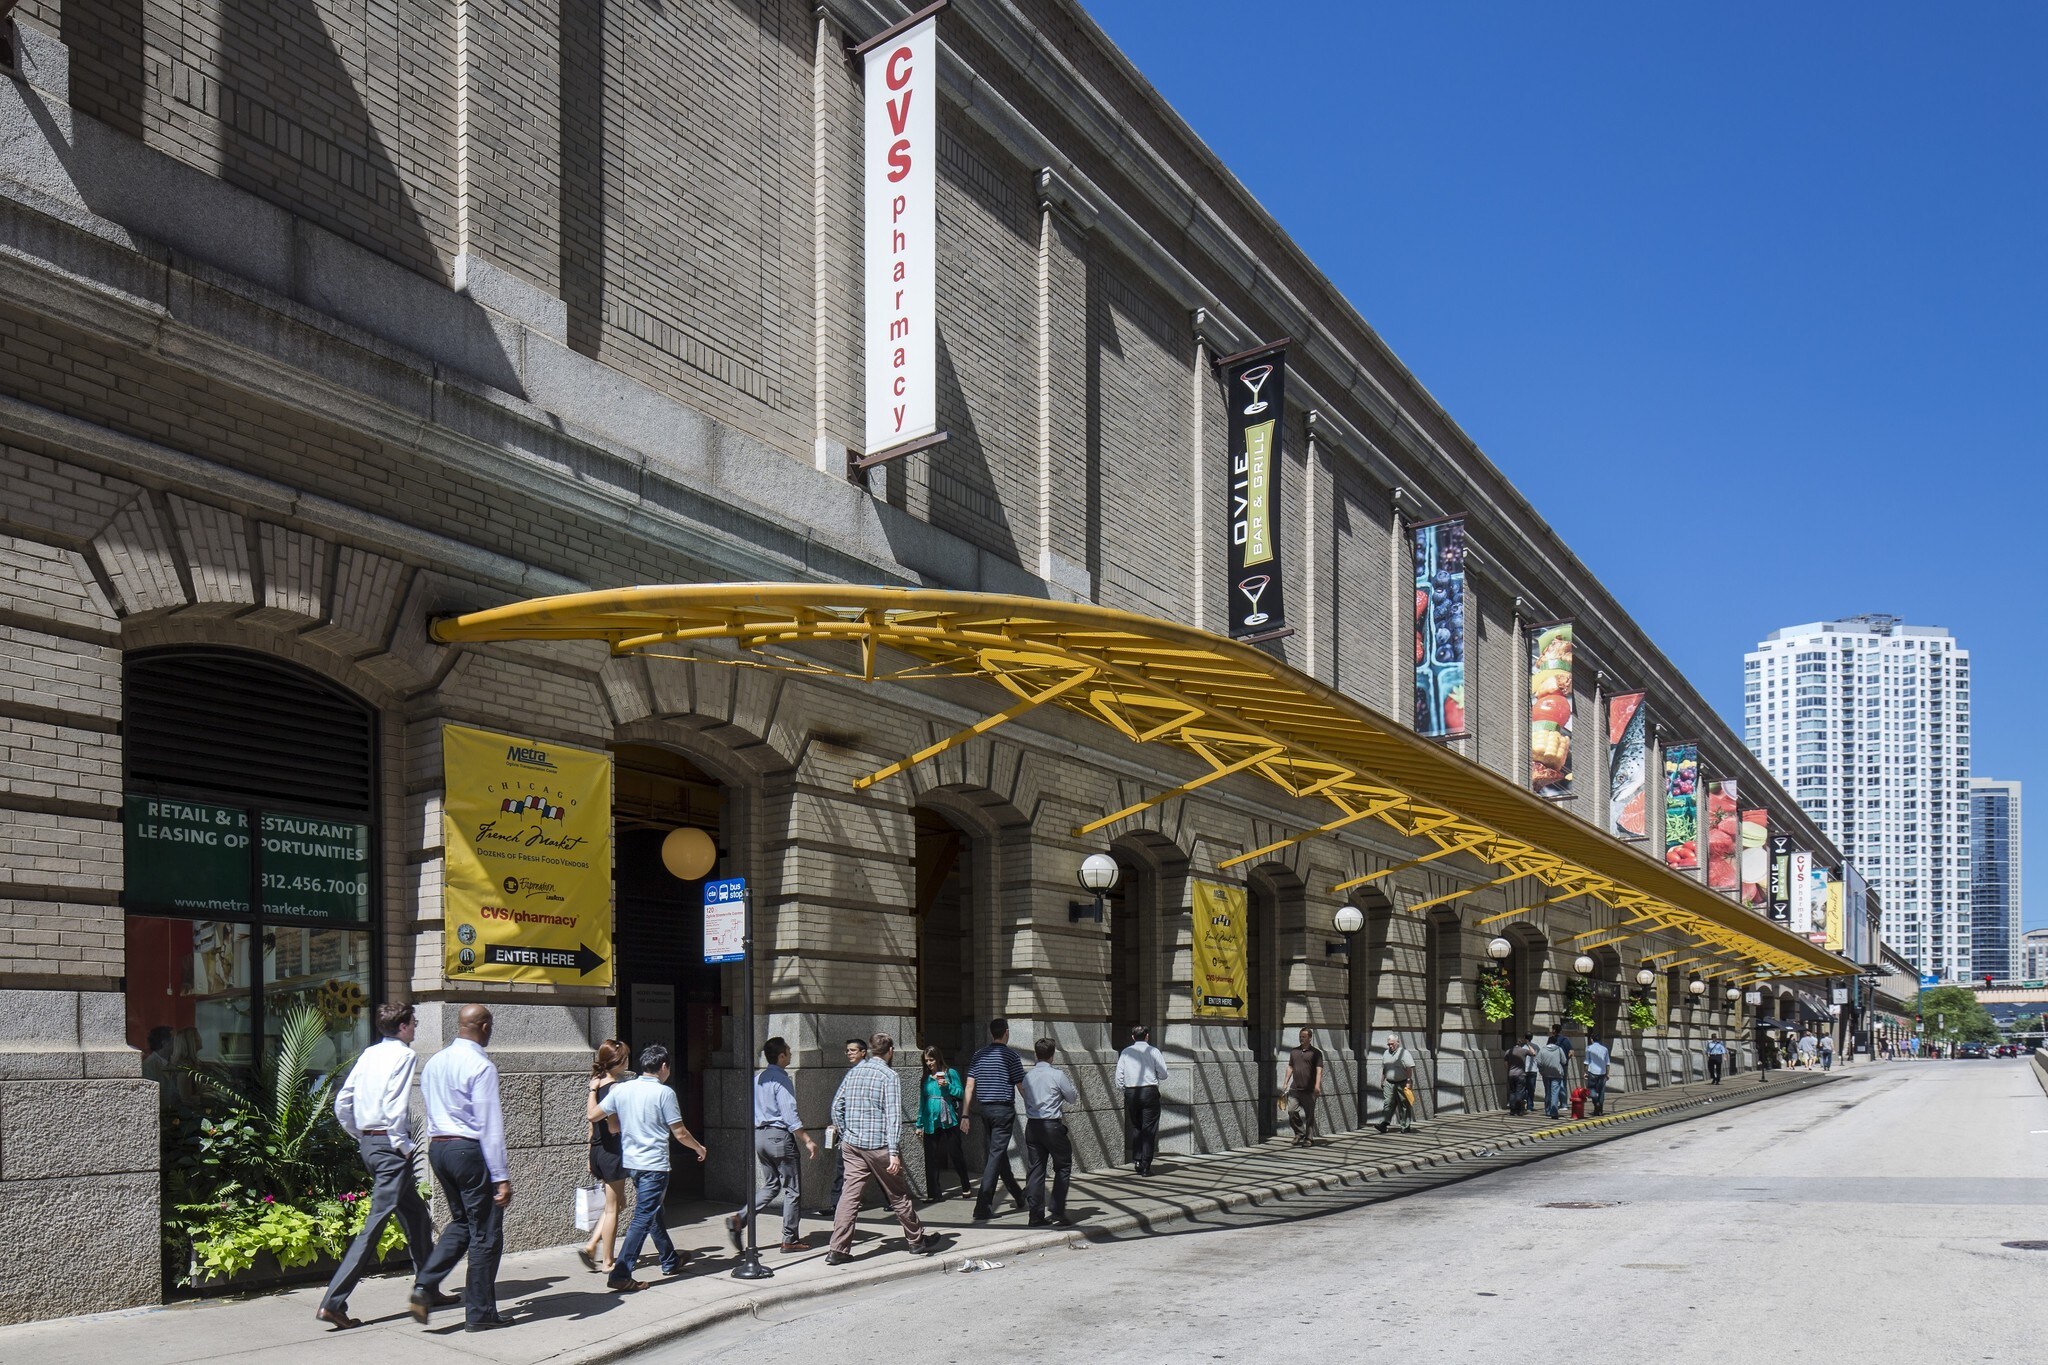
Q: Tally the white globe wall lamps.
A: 7